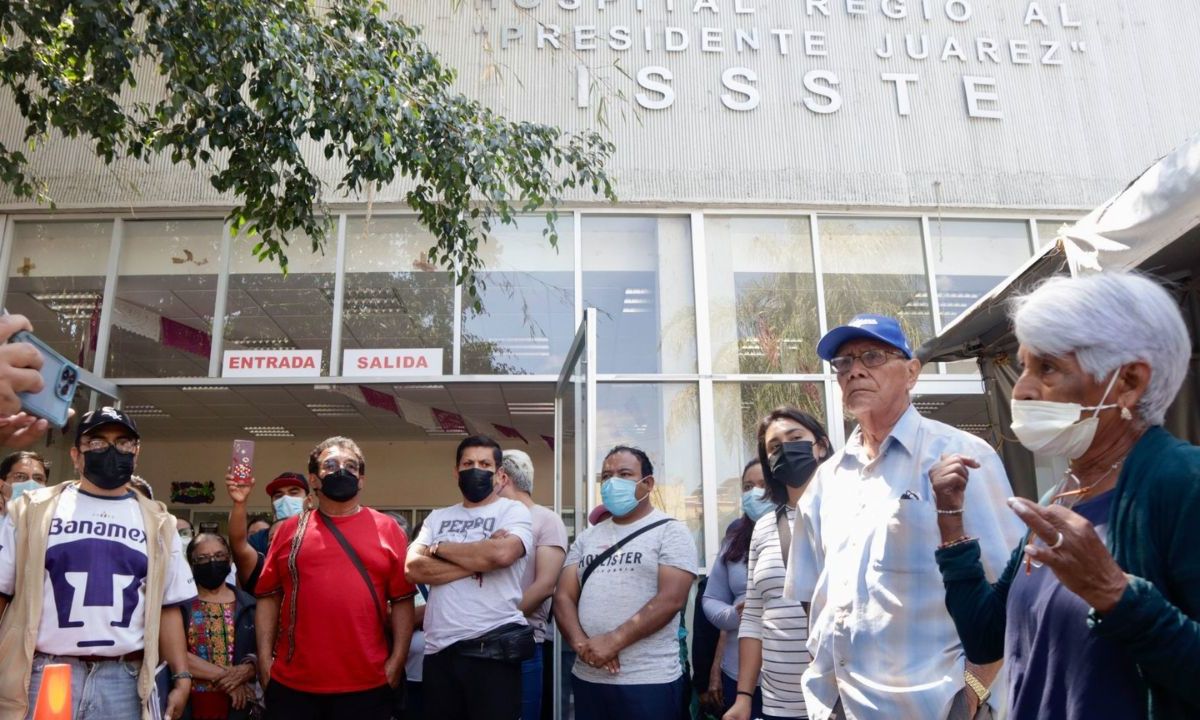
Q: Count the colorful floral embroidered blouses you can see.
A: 1